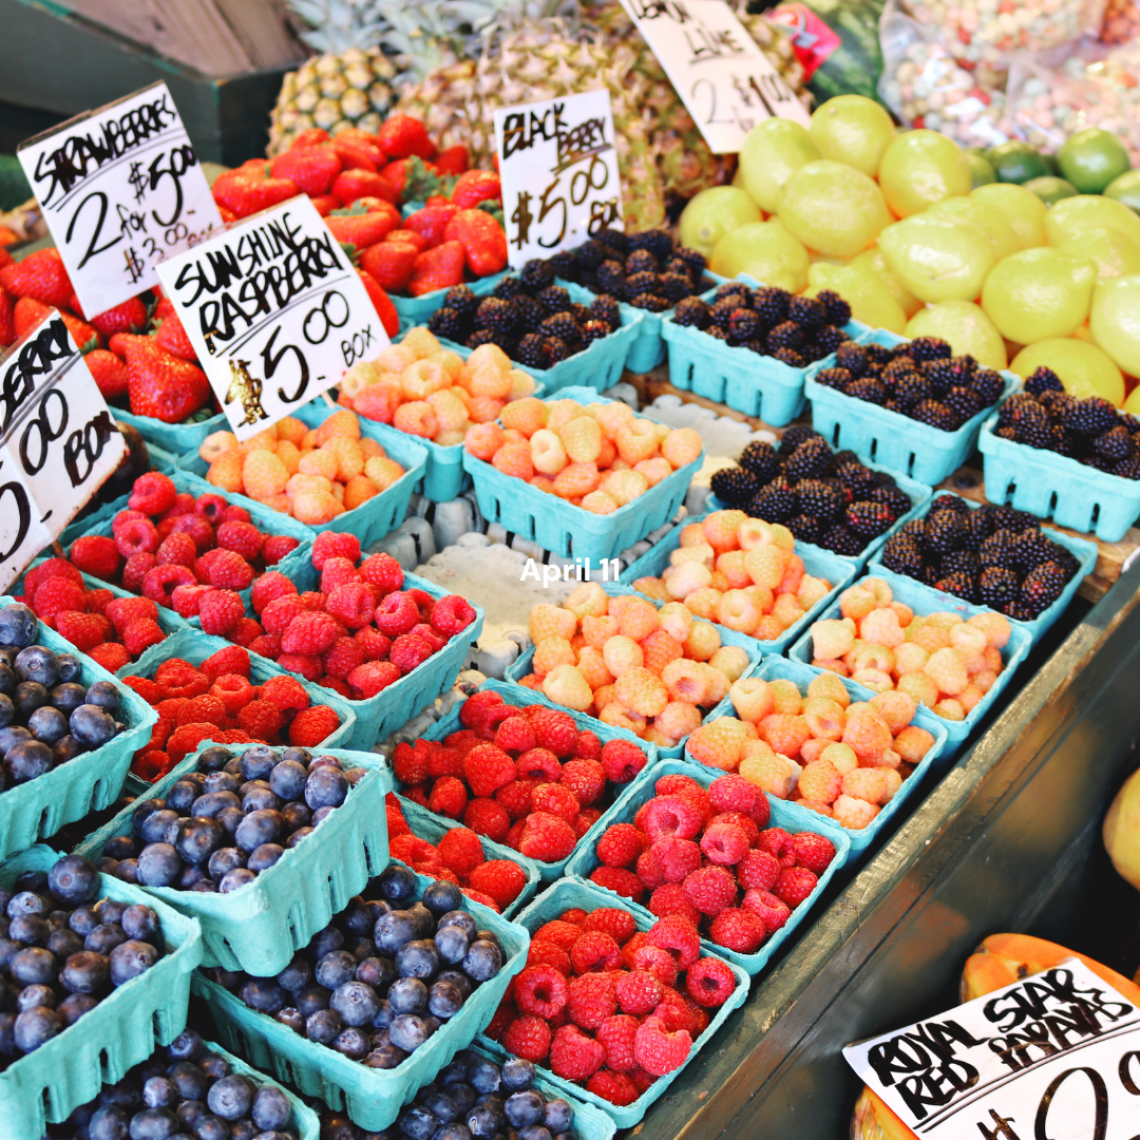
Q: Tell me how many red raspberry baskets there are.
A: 8